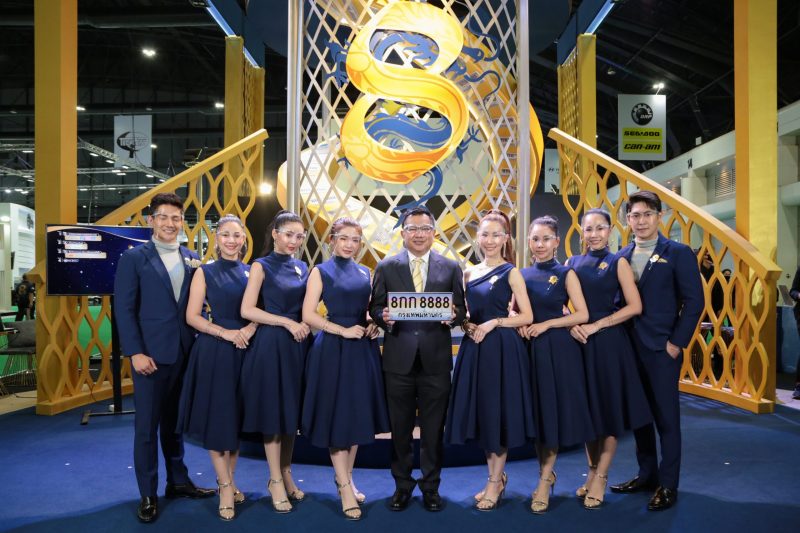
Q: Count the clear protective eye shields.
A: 9